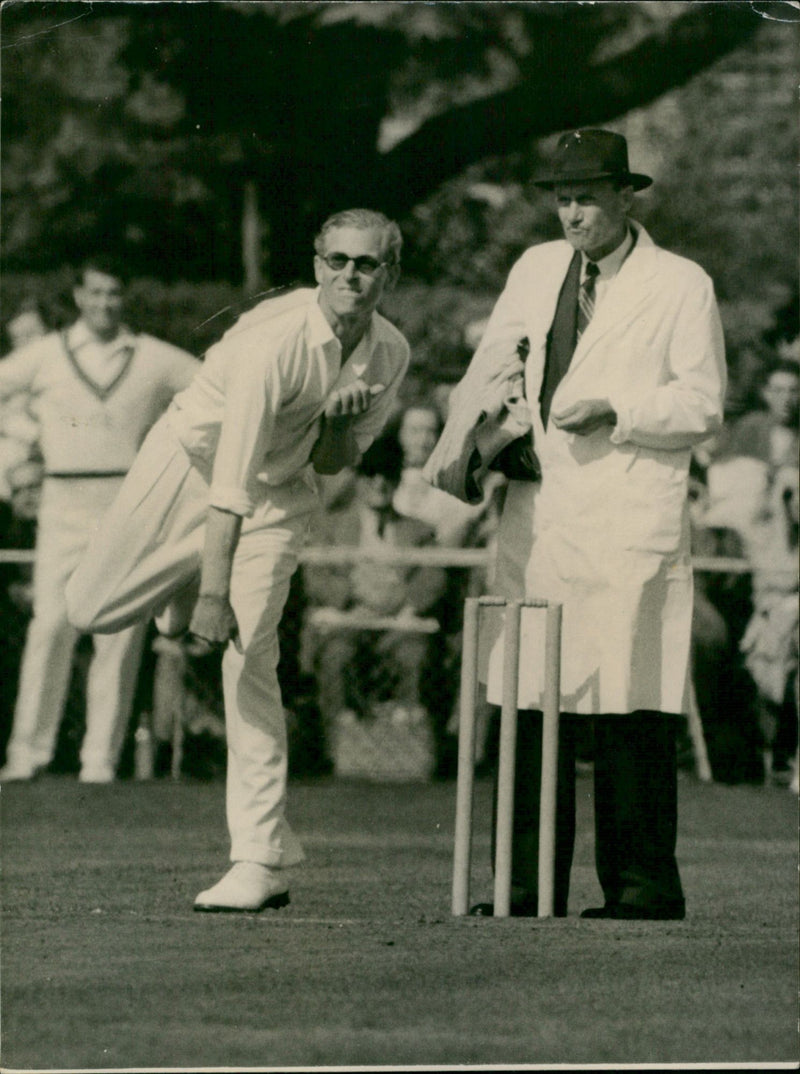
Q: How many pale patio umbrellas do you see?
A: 0